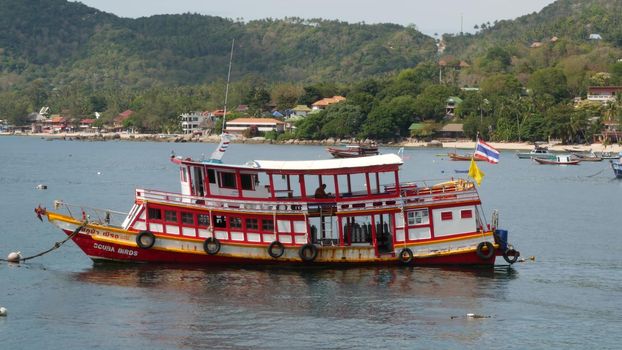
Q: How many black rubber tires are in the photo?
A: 7